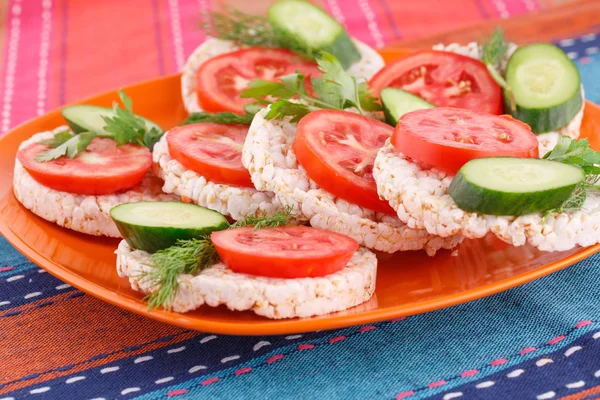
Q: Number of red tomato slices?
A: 7